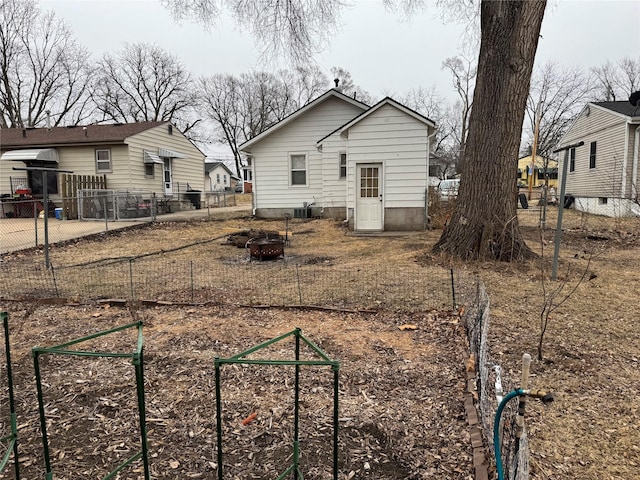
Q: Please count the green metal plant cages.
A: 3